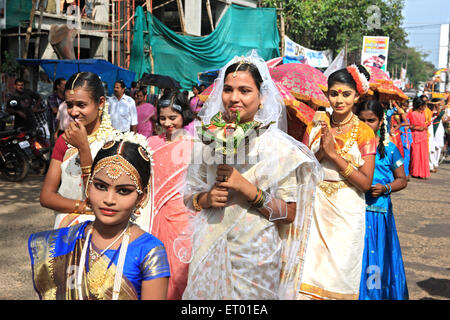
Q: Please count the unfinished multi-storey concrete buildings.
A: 1